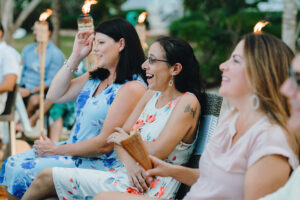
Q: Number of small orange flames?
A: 4